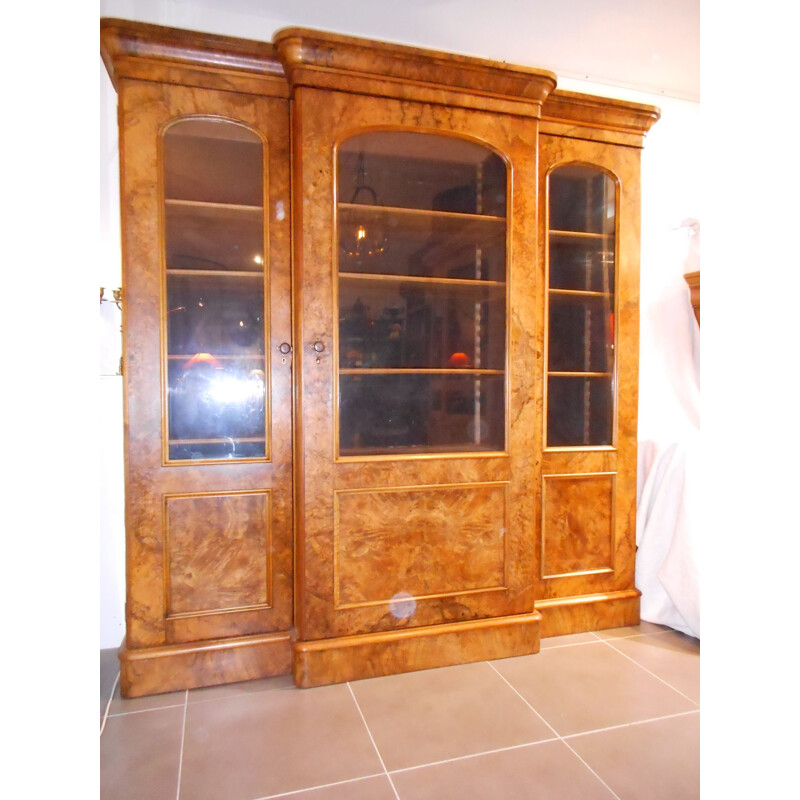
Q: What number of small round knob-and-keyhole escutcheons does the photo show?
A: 2